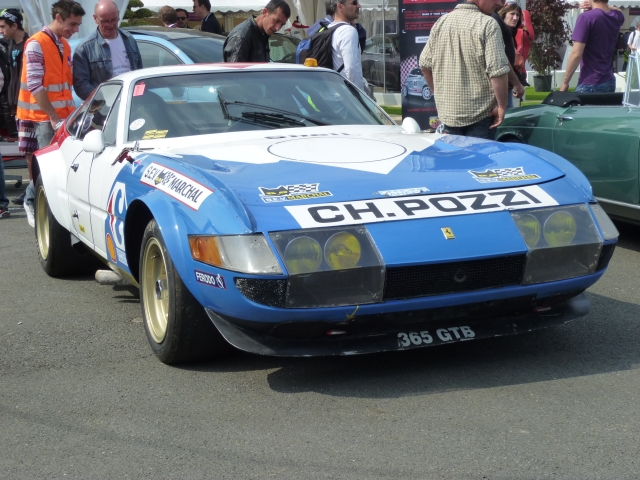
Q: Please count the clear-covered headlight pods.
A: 2